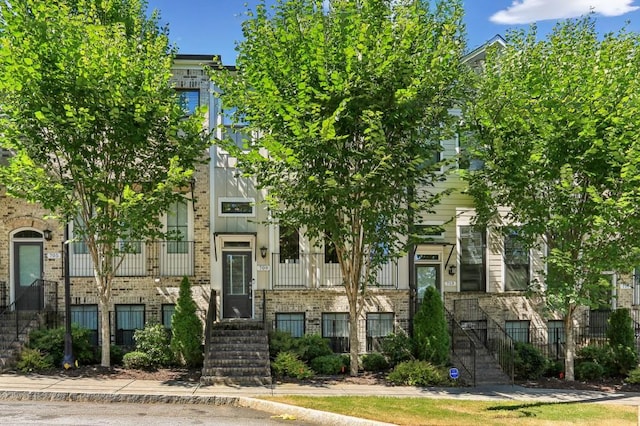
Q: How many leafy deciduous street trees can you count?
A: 3